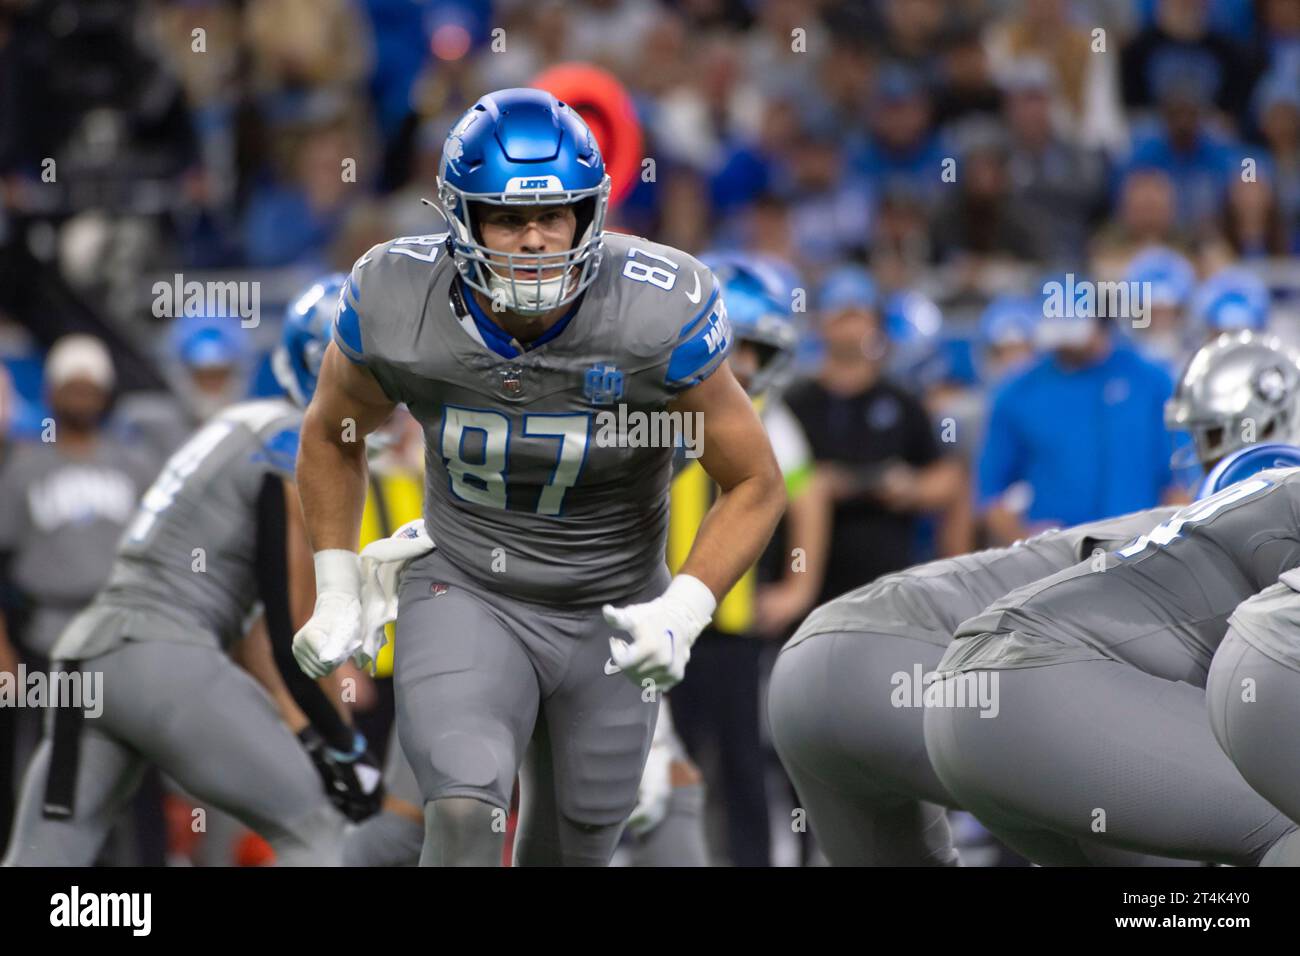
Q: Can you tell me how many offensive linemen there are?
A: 3